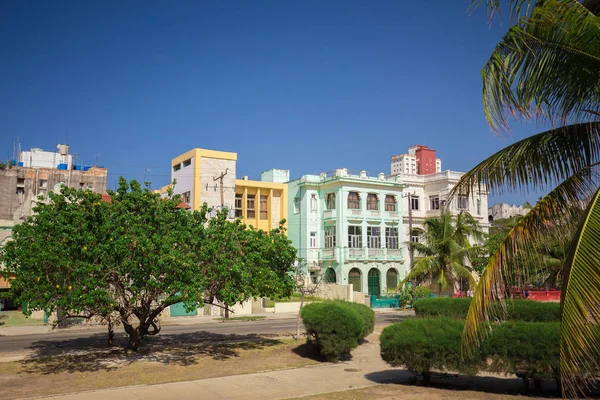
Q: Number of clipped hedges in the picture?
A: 3